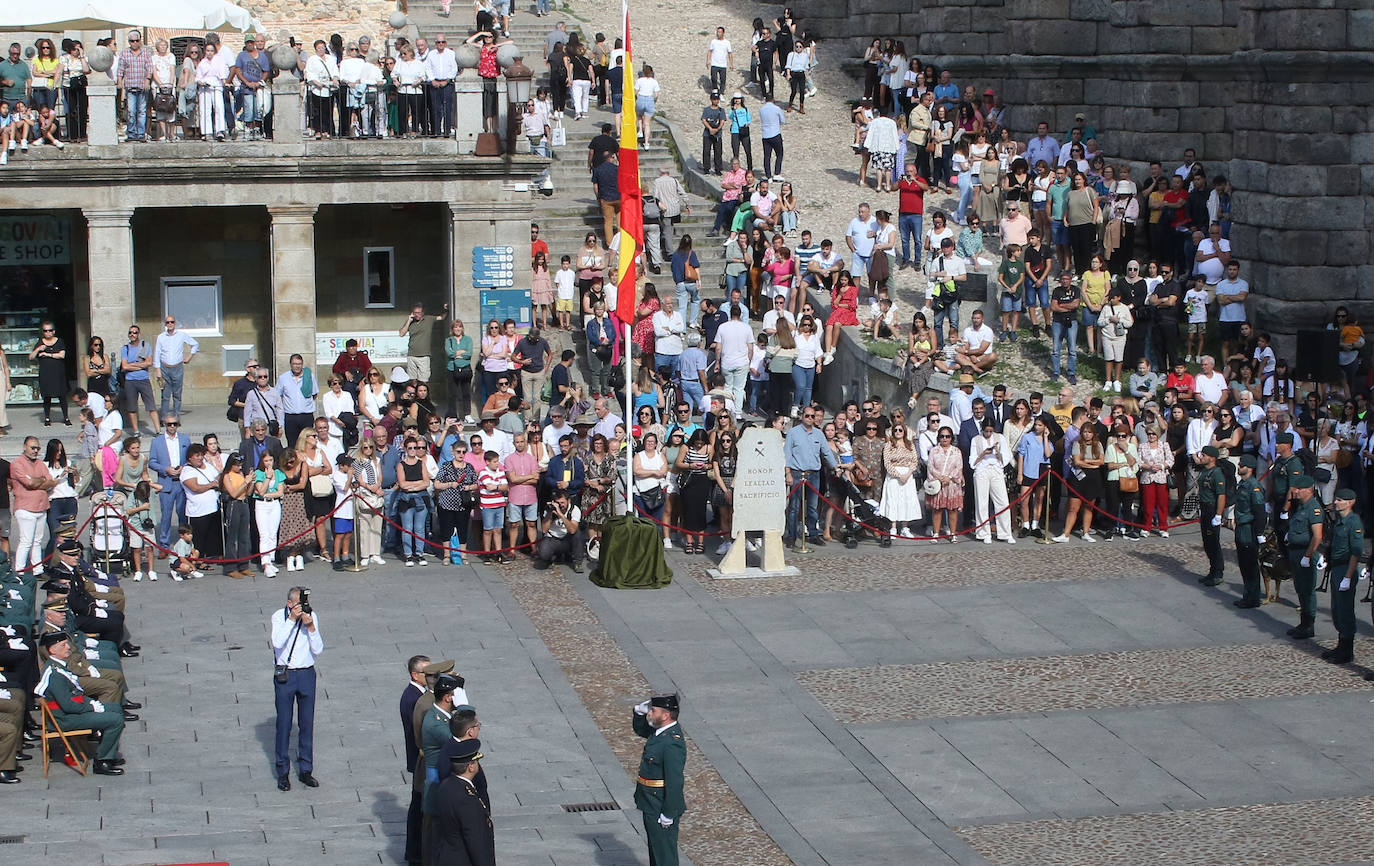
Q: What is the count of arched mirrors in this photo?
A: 0